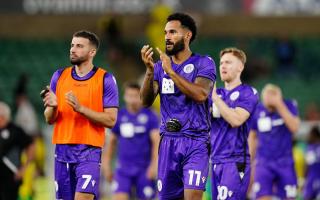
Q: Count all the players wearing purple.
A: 6